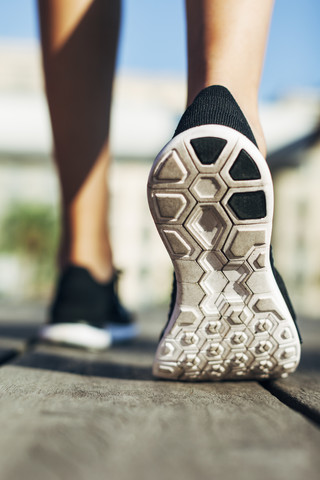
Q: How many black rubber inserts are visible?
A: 3